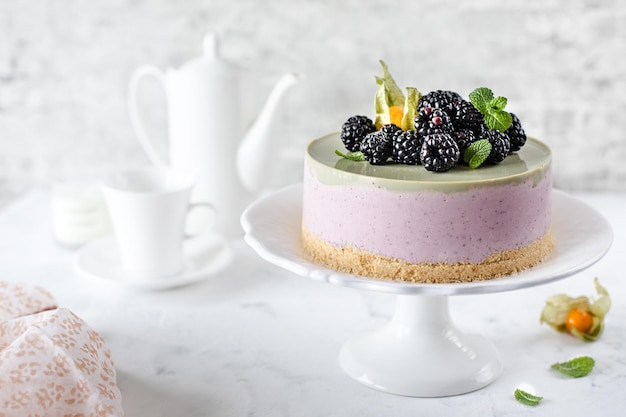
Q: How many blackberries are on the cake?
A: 11